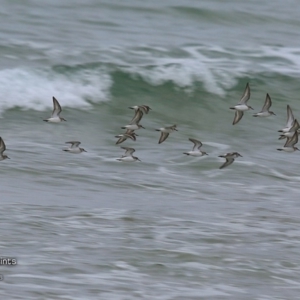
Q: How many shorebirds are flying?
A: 15